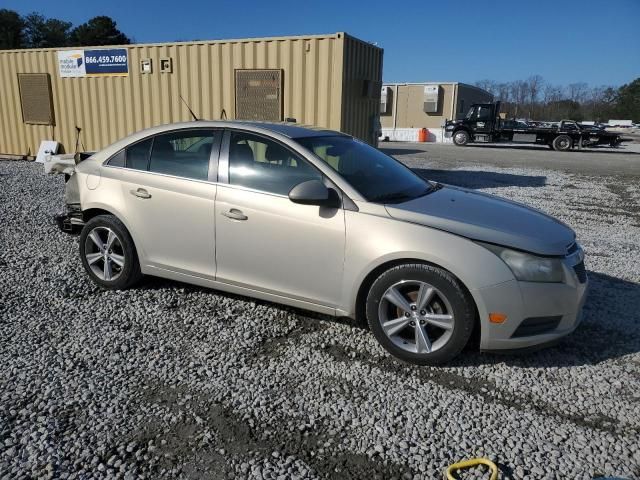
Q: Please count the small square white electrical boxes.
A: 2